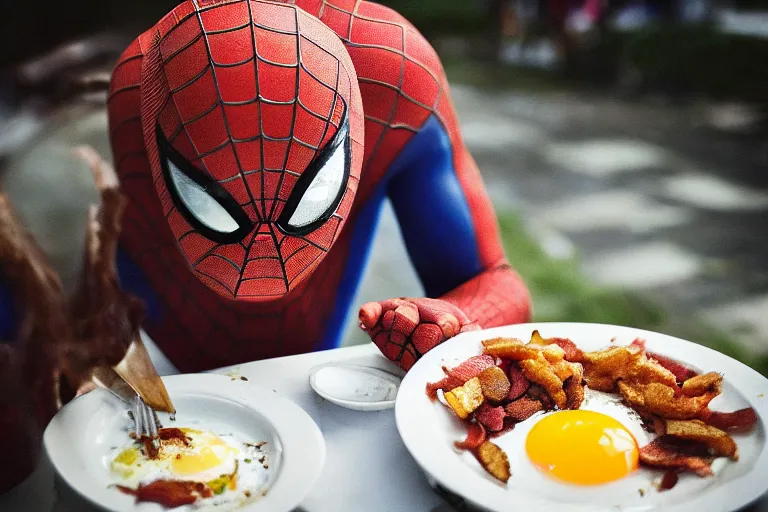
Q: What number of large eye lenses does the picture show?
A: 2